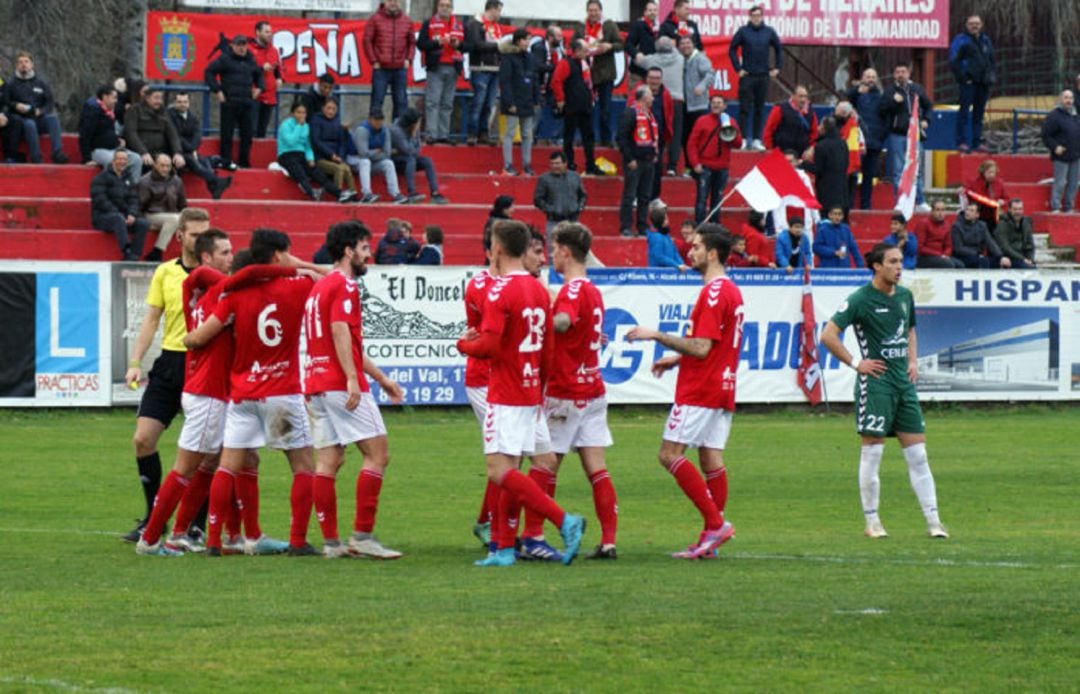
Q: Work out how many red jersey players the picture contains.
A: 9